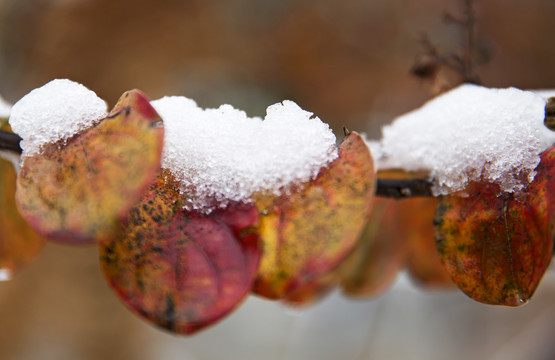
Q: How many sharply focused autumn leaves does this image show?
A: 4